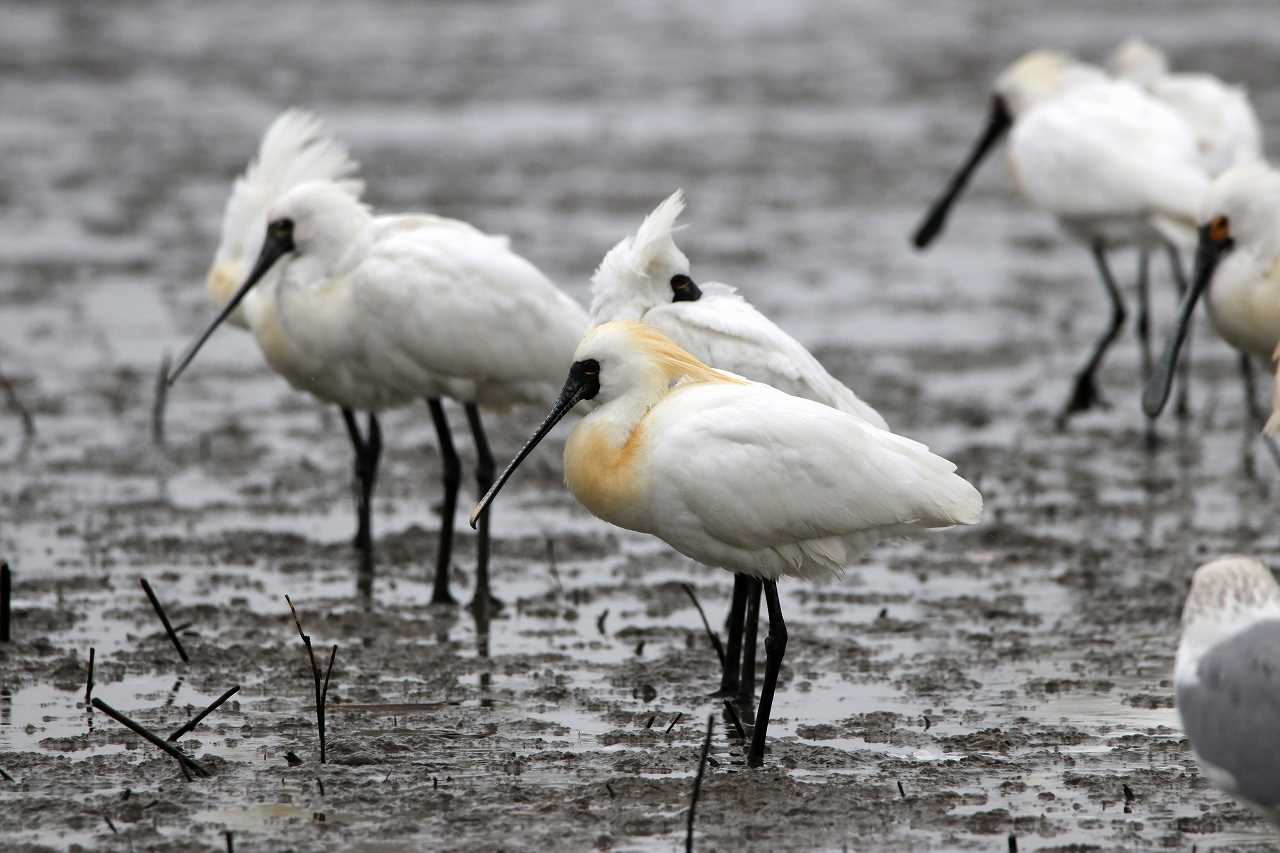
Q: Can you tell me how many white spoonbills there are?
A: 7